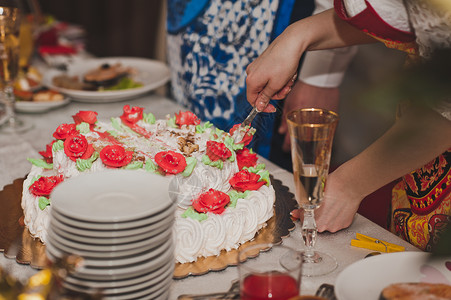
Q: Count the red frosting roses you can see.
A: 14